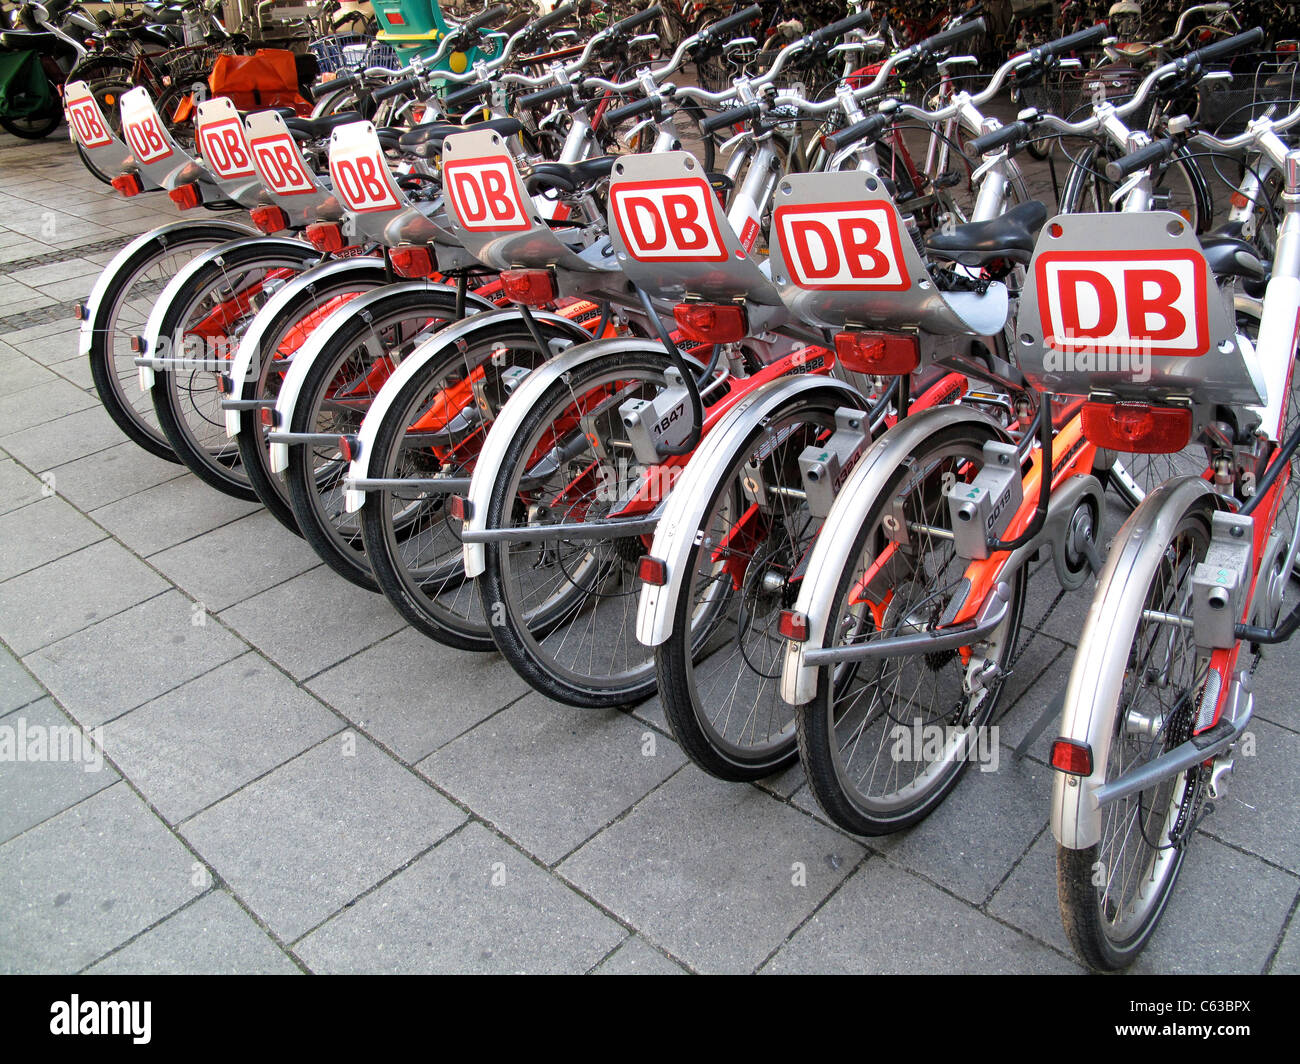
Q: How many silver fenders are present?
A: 9